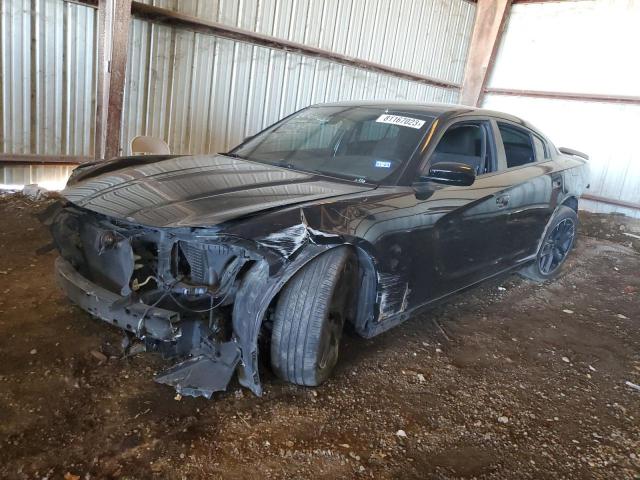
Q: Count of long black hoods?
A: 1